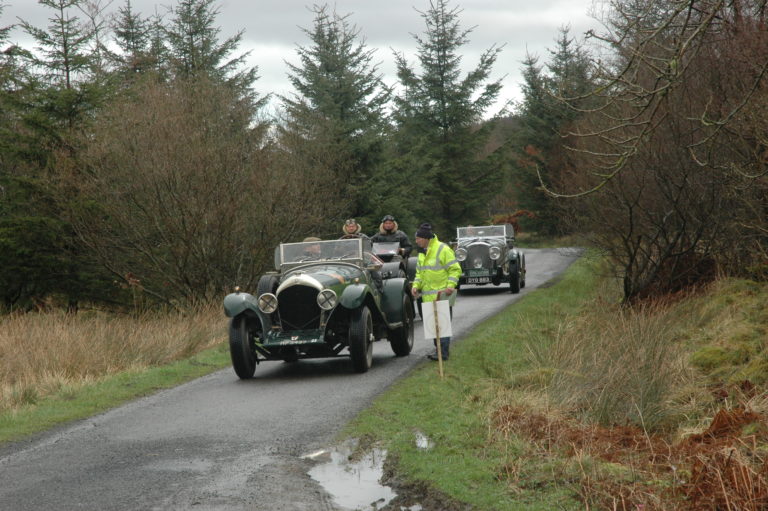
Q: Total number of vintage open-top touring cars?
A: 3